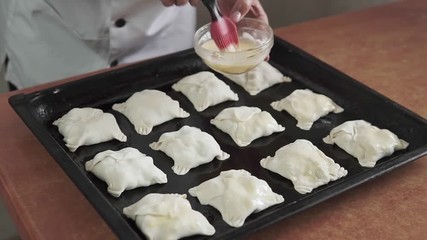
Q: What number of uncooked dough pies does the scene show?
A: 12